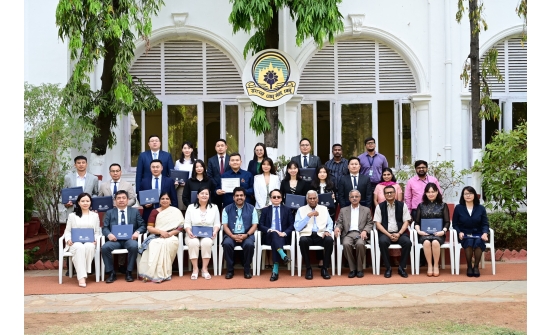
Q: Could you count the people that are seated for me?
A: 11